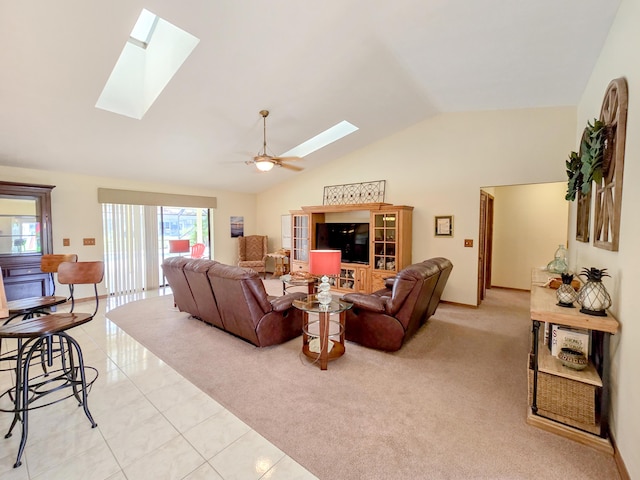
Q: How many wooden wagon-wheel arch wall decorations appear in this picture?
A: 2